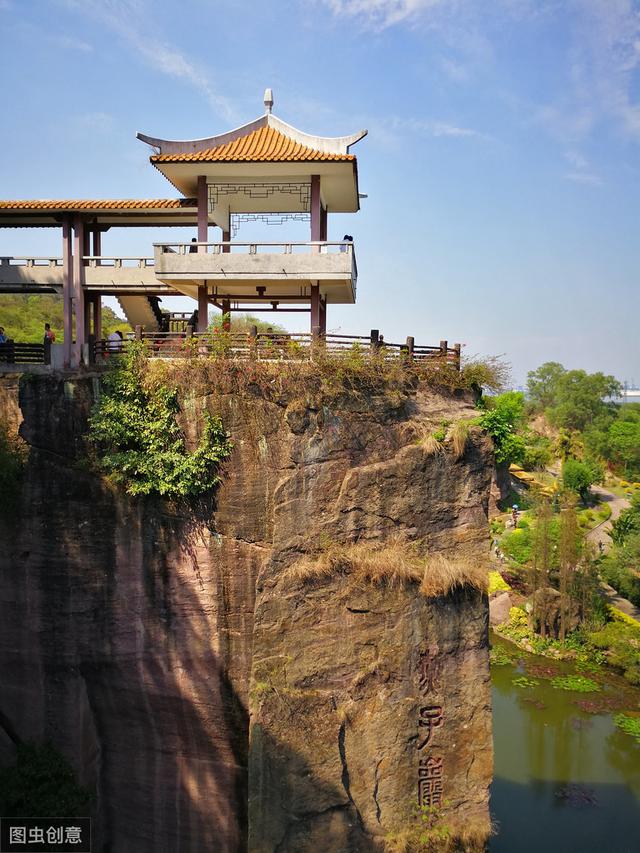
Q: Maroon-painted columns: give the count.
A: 8